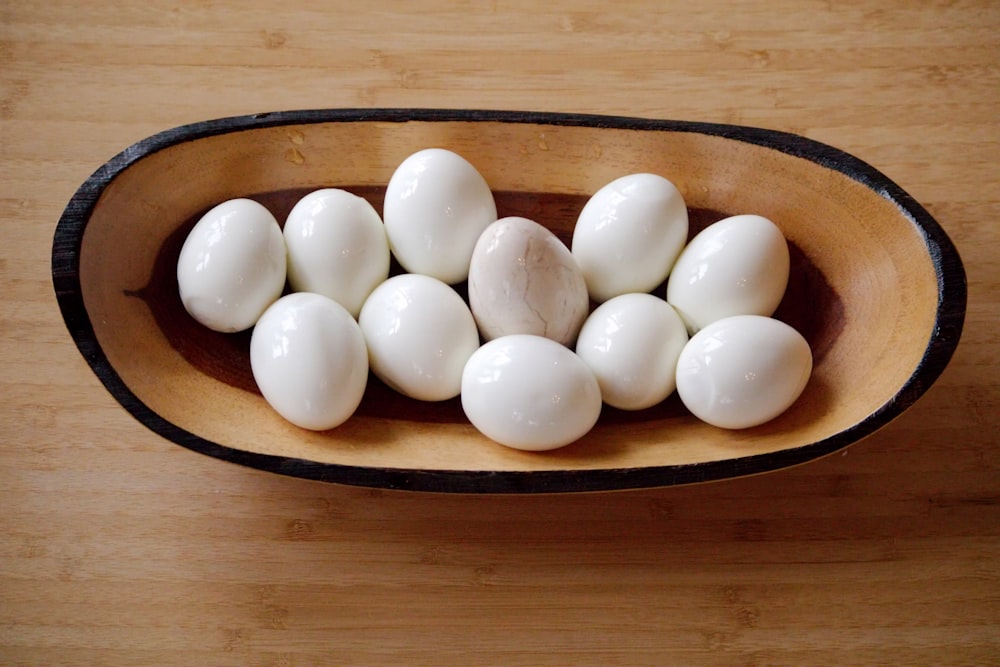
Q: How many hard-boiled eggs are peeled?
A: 10